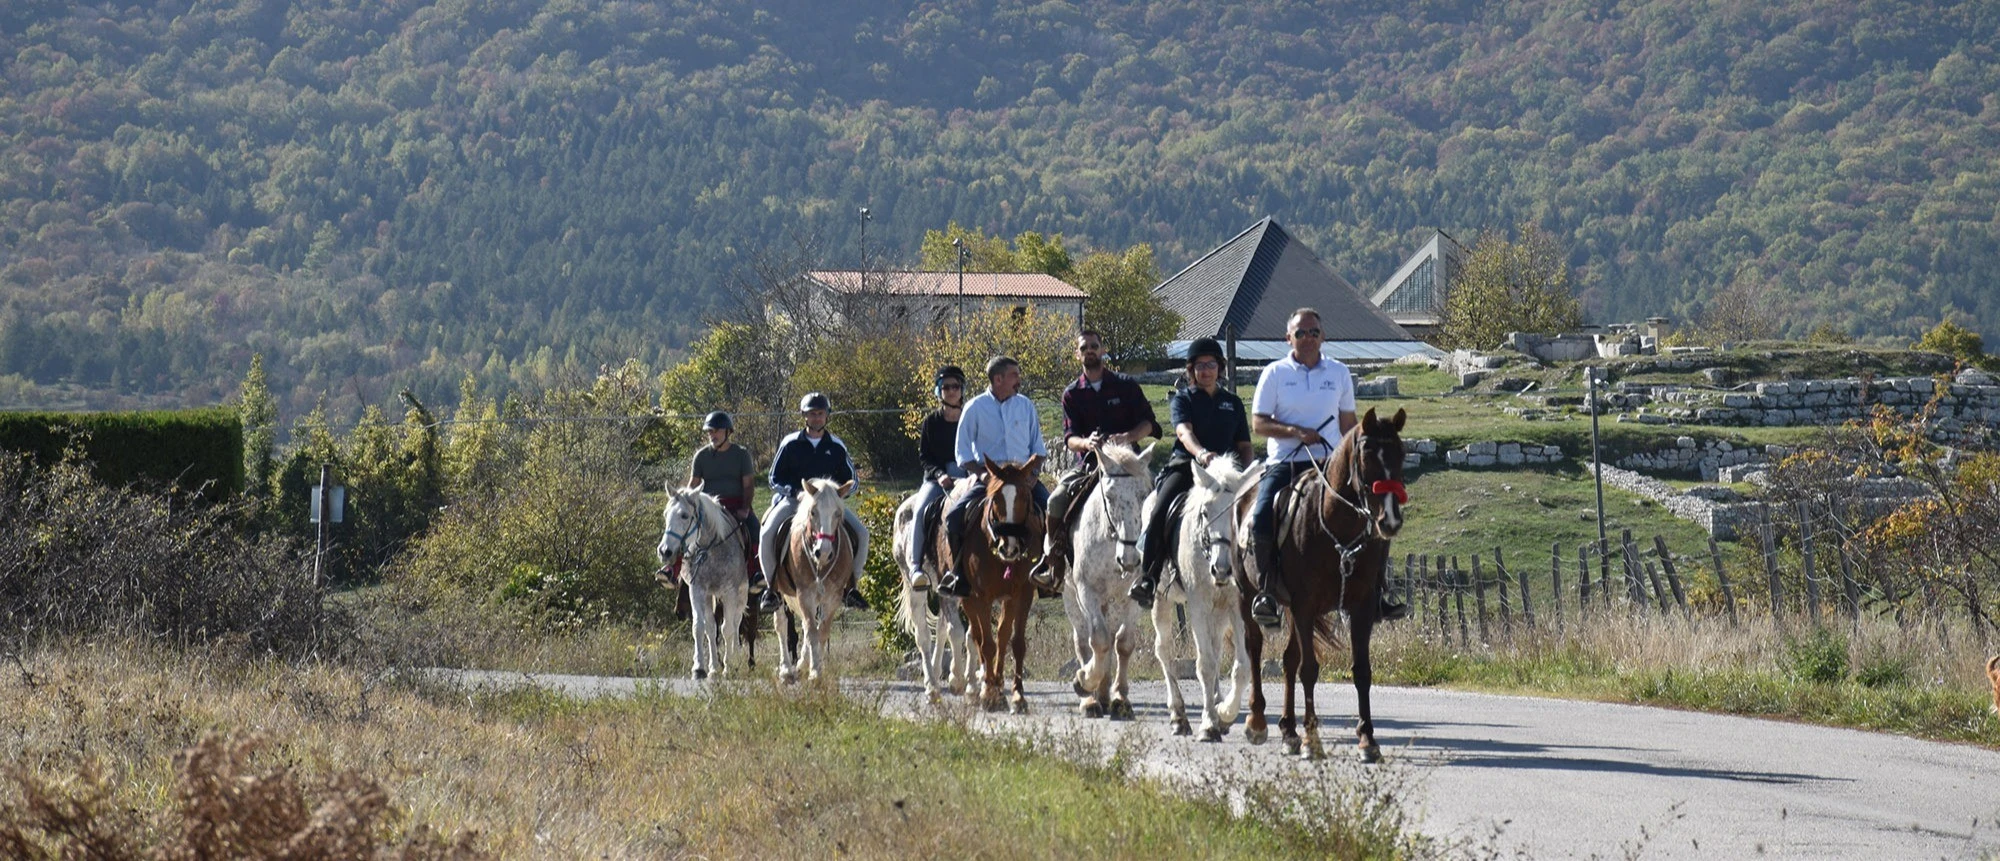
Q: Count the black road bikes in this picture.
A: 0